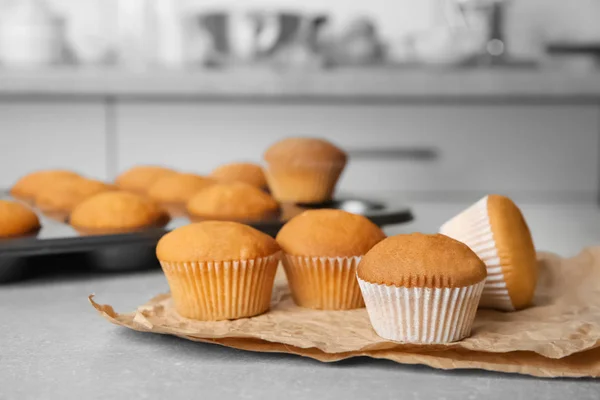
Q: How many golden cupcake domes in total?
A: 13